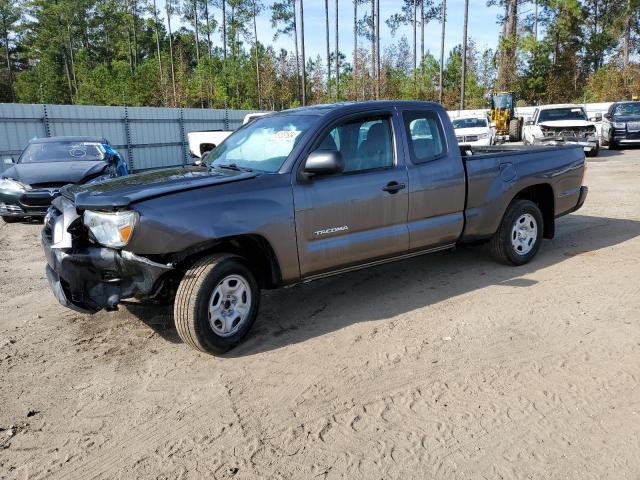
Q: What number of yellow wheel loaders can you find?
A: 1